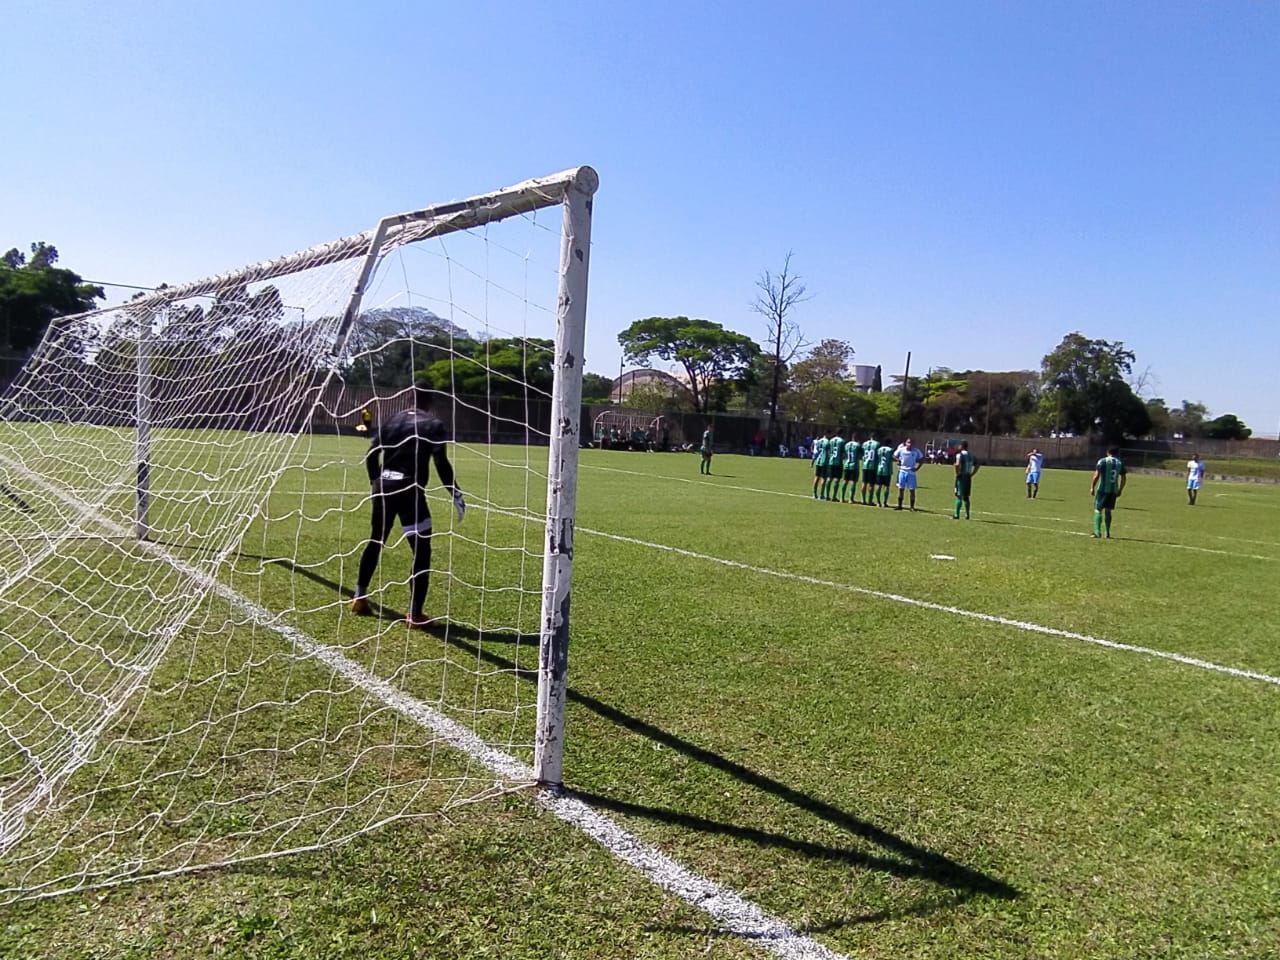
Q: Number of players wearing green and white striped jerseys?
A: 8